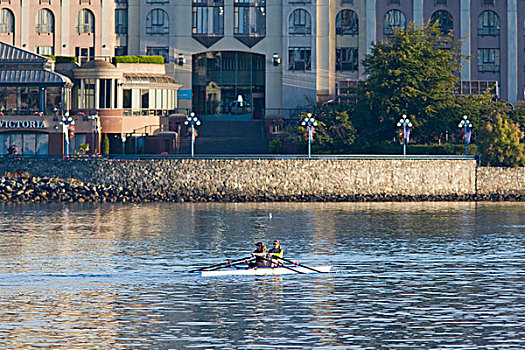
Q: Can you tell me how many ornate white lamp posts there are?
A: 5